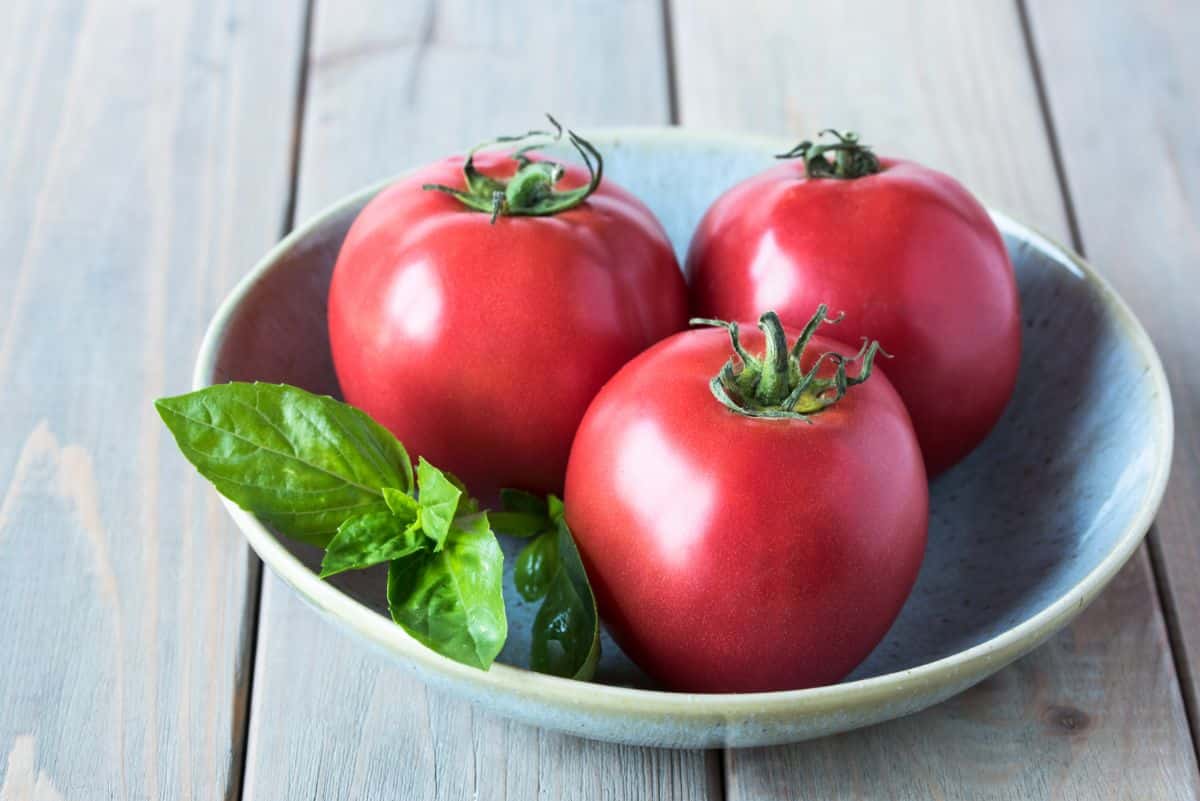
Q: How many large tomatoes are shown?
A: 3